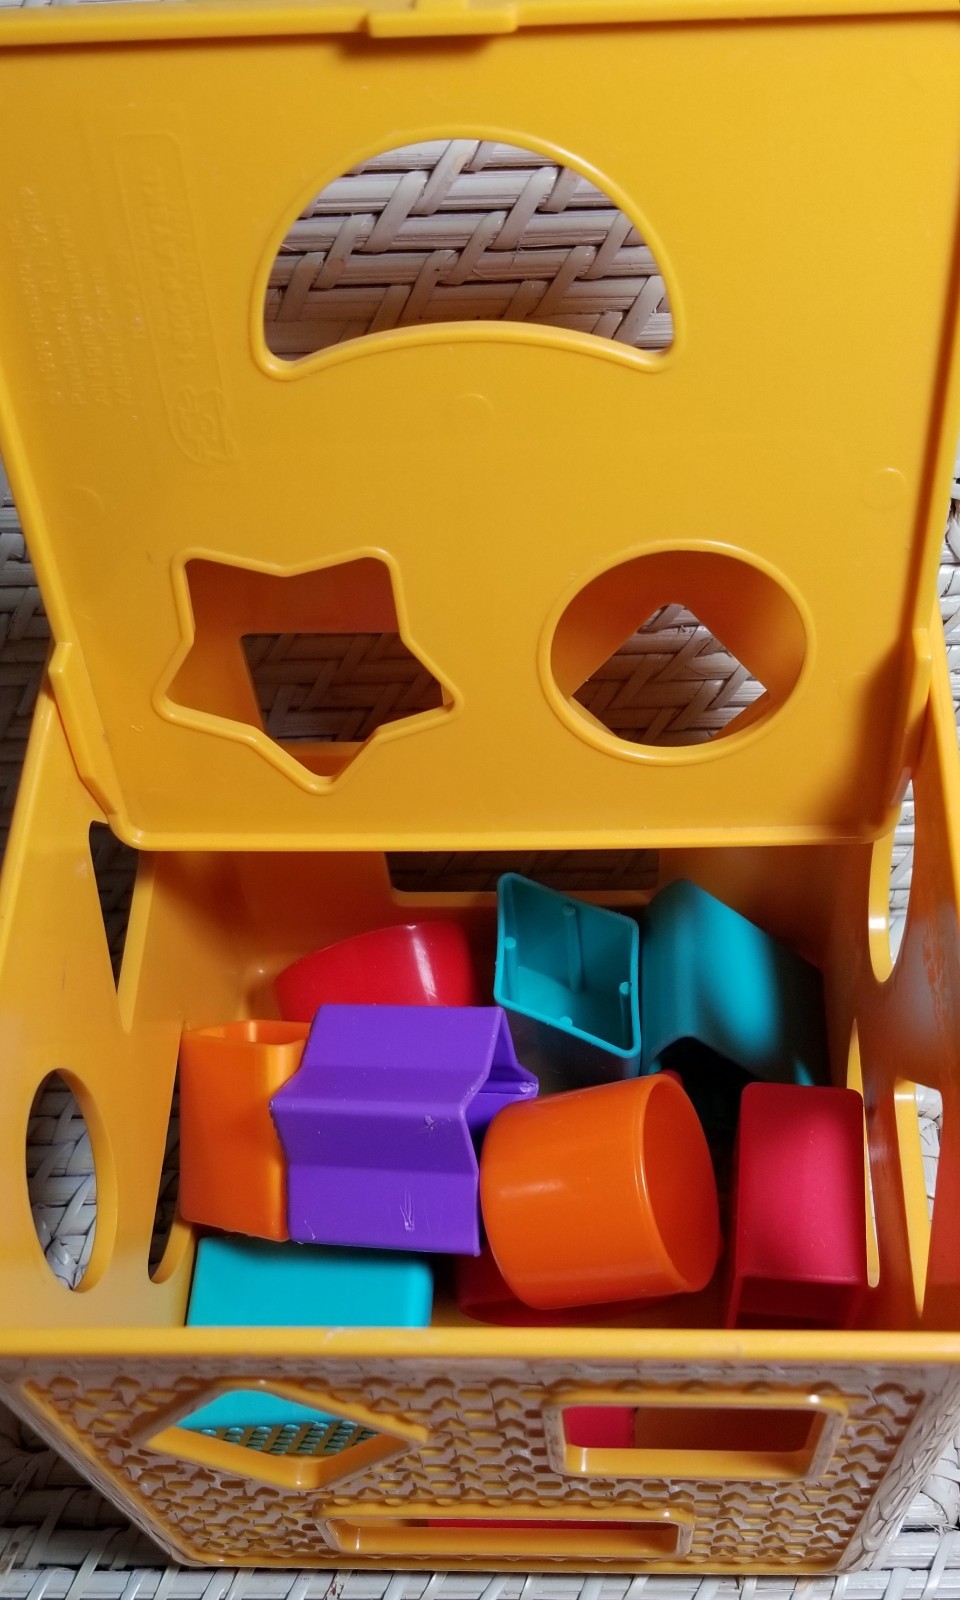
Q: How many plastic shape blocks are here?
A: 9